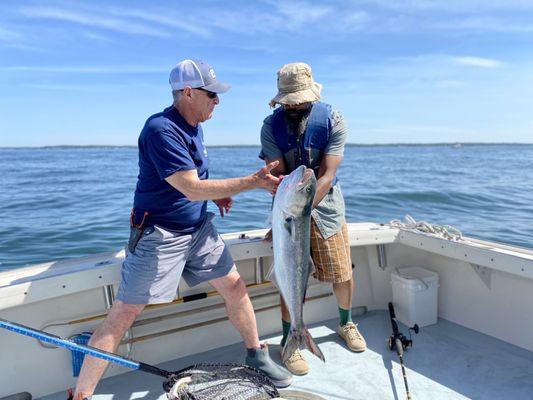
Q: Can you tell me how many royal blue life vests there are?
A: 1